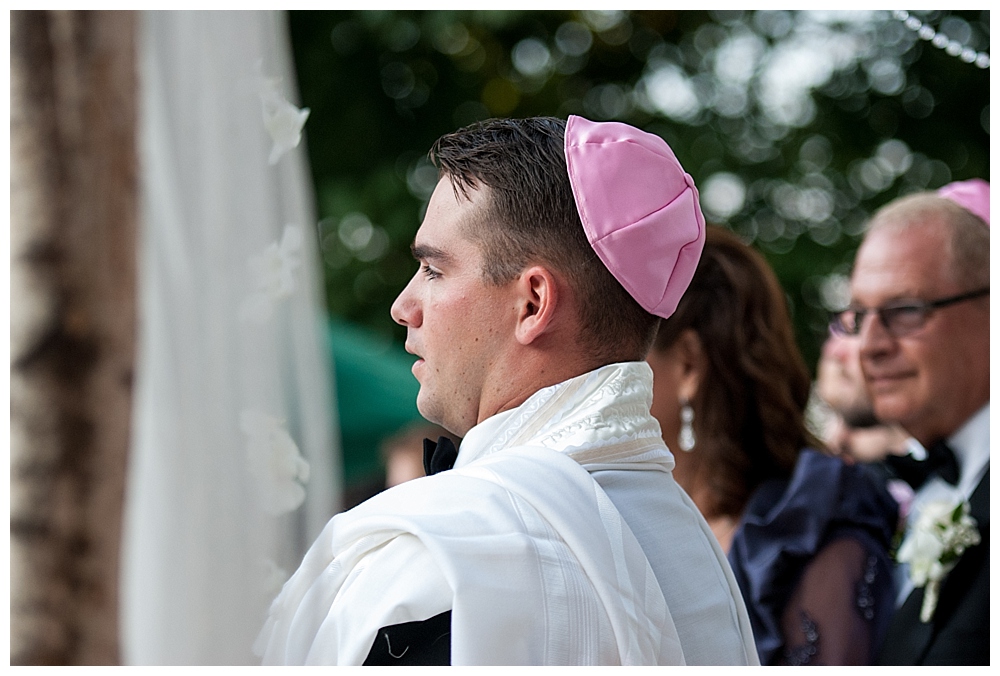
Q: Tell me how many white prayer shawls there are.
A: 1